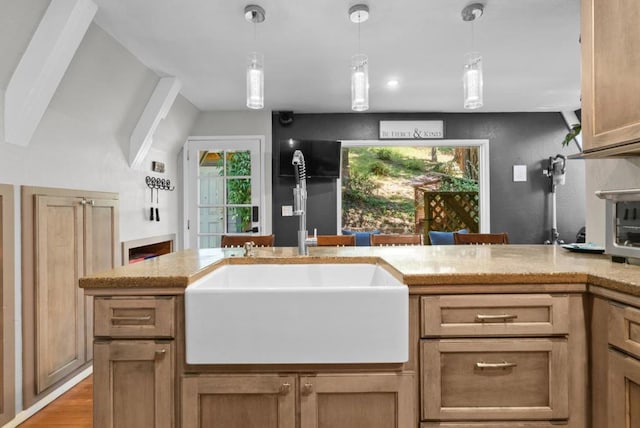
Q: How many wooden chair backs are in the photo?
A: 4